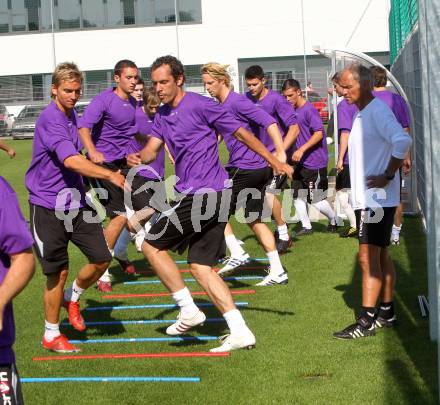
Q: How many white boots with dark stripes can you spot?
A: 3